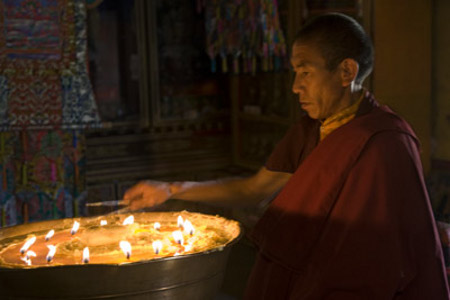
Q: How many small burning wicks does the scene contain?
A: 14